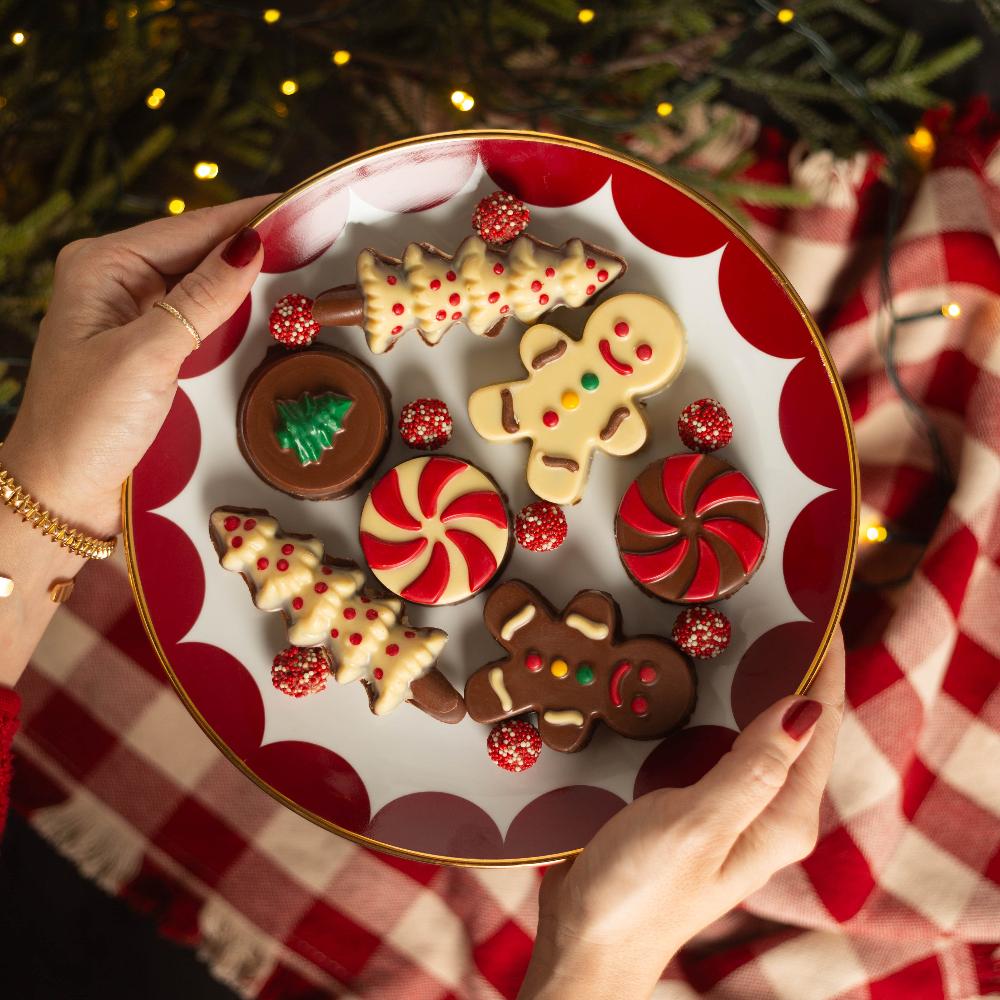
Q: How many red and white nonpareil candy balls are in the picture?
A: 8